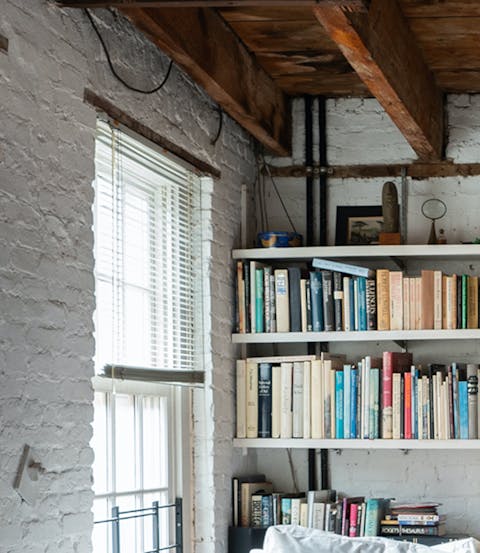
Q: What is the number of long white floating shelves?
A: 3